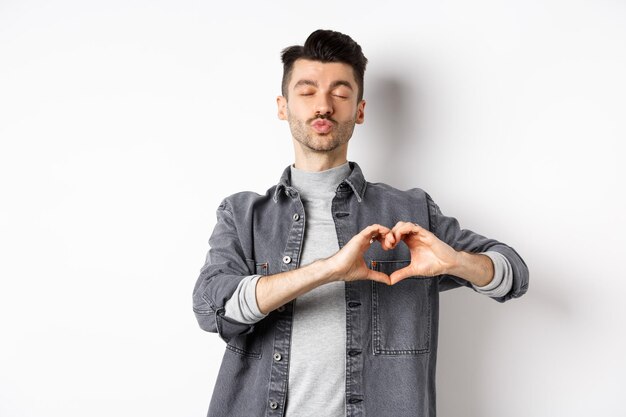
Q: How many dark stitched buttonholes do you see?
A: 4